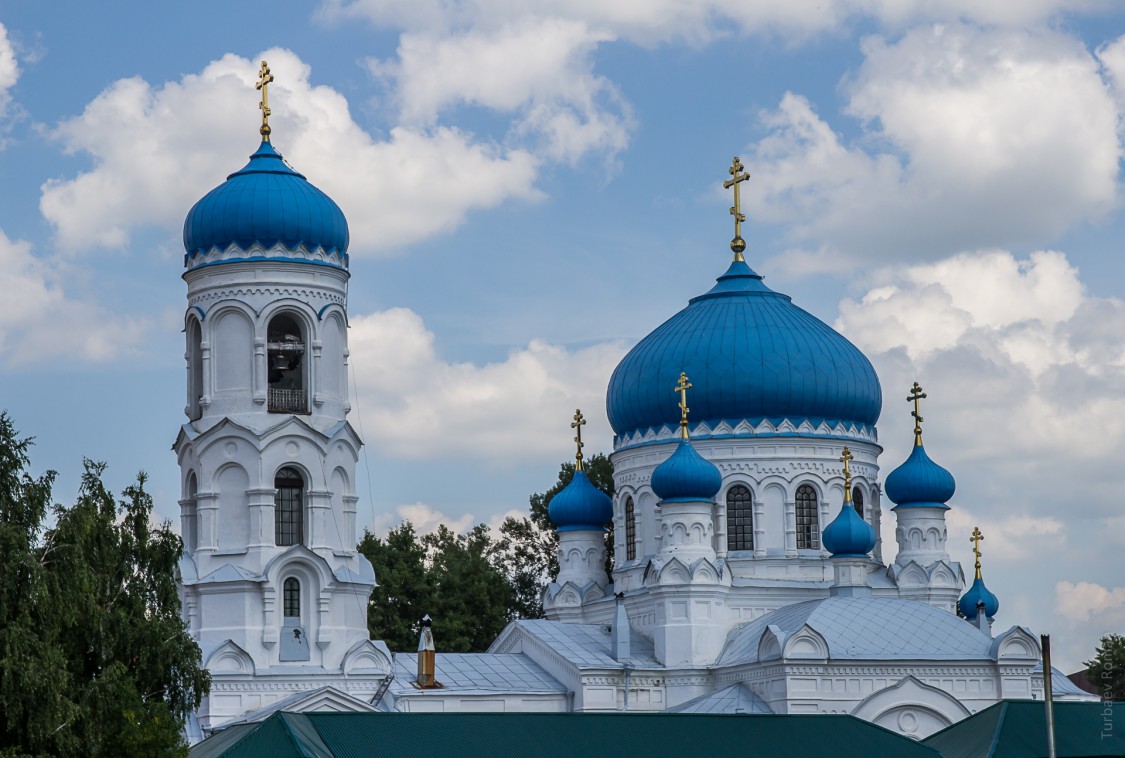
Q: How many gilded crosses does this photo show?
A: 7